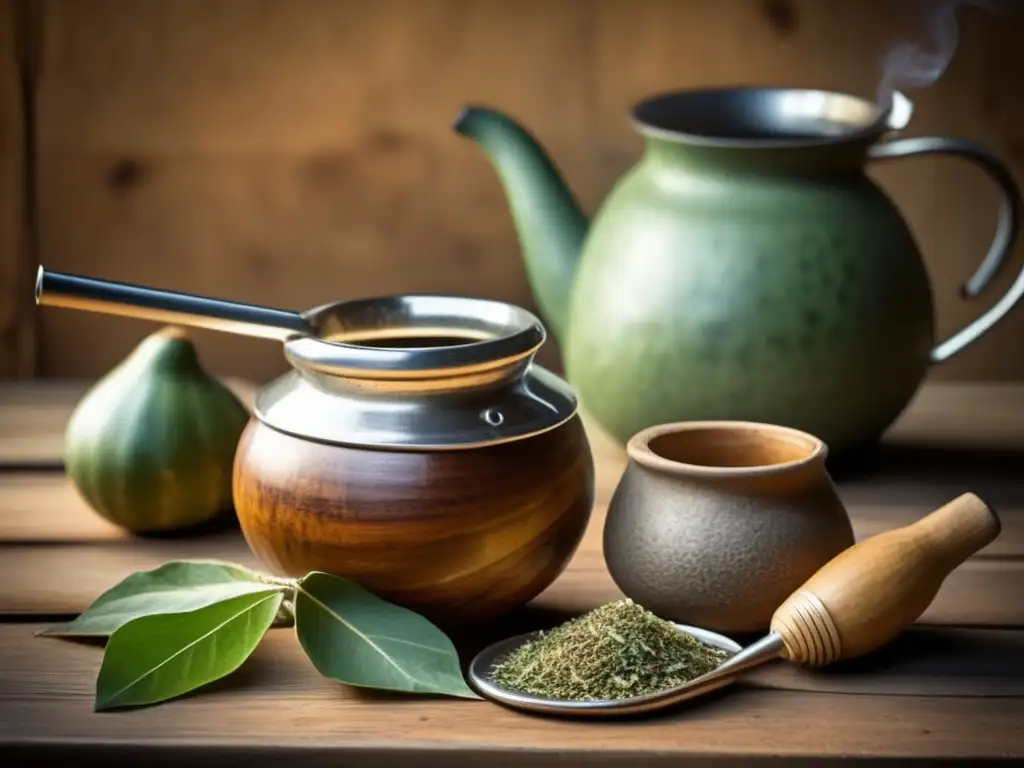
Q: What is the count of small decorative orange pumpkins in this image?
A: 0